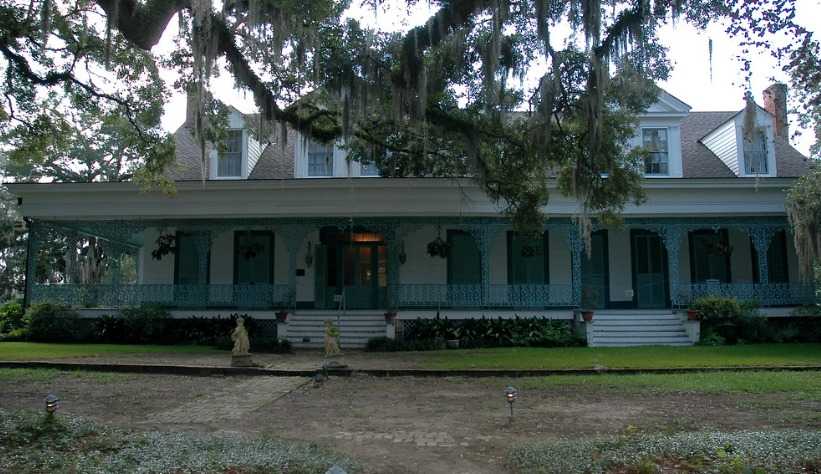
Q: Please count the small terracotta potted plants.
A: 4